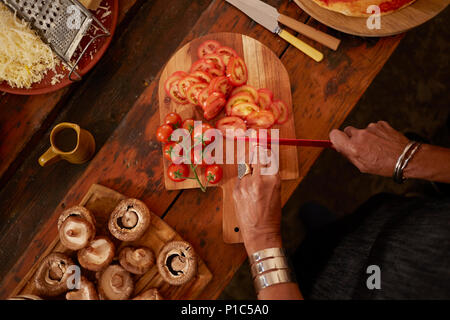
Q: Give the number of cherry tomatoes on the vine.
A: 8